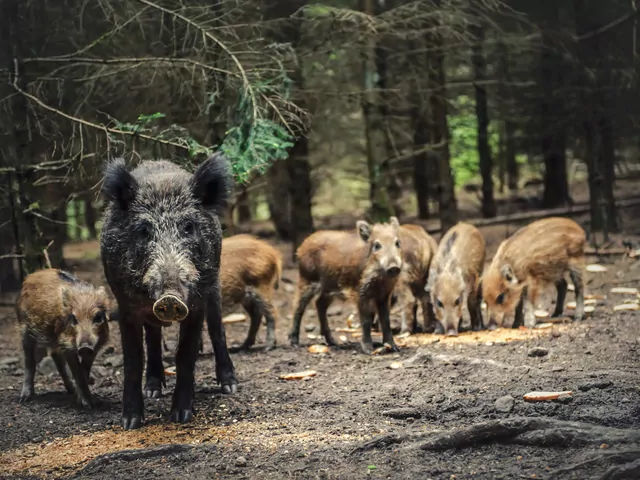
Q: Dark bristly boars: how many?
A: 1